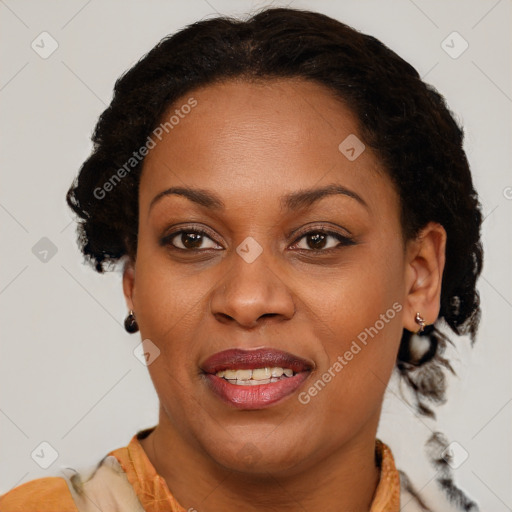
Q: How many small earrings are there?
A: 2